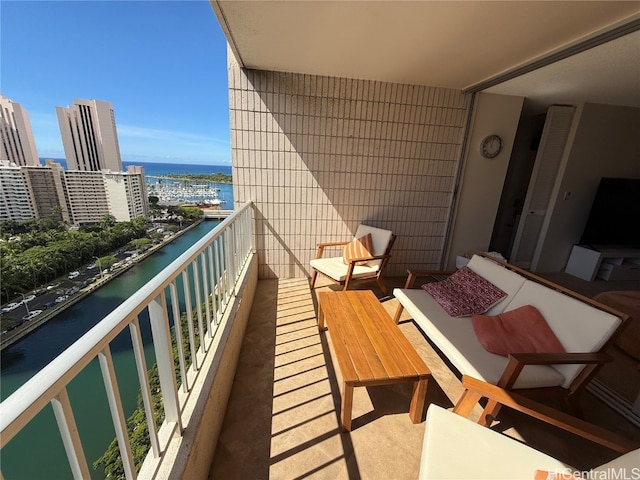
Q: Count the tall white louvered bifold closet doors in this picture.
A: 1